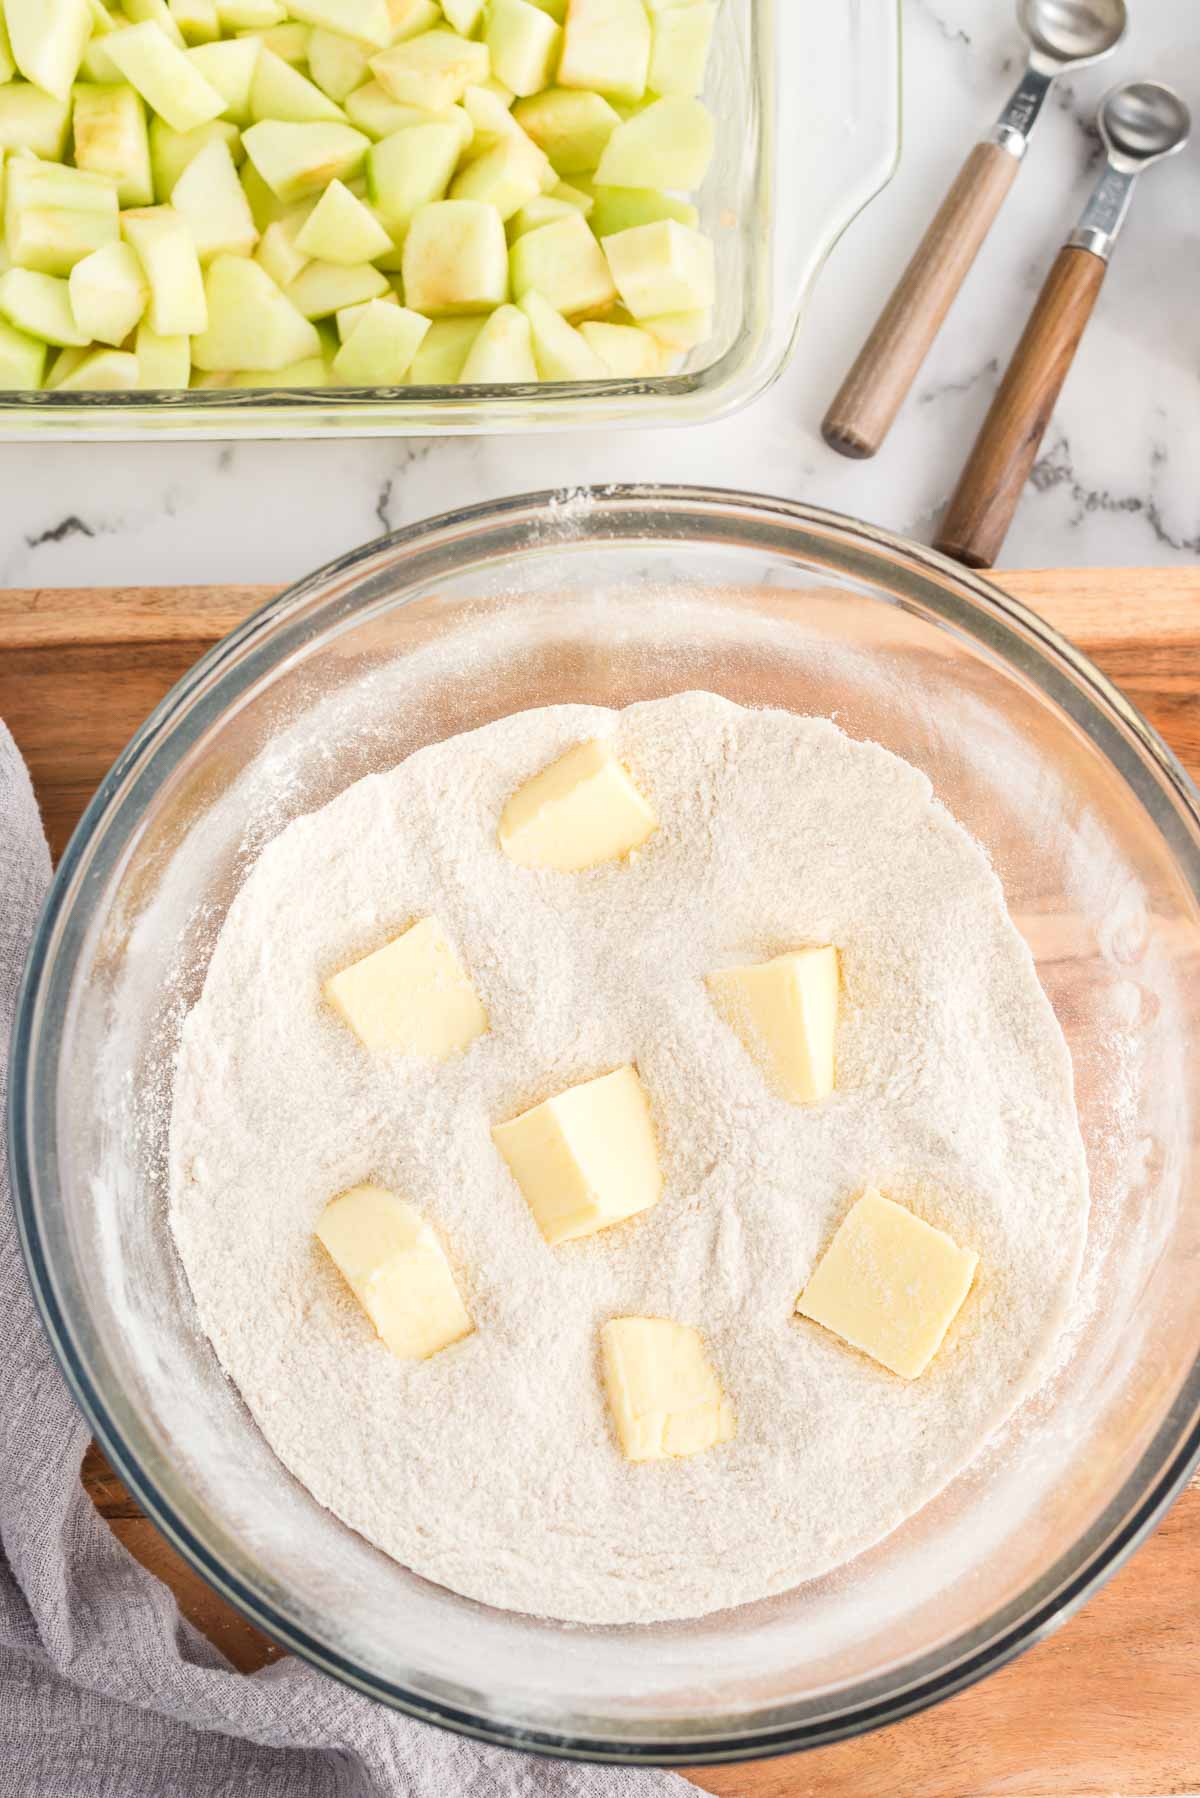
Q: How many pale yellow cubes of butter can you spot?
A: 7